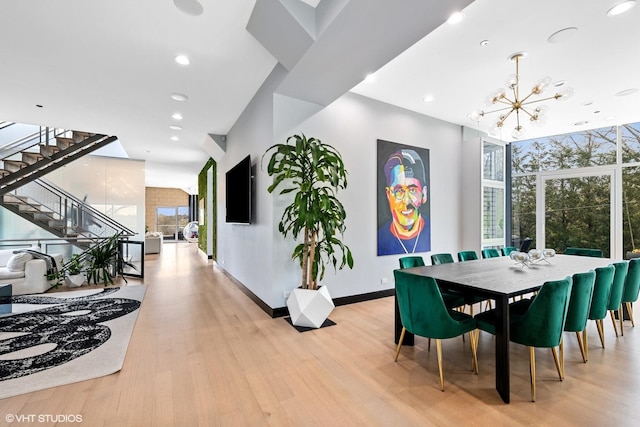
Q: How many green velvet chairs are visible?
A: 12